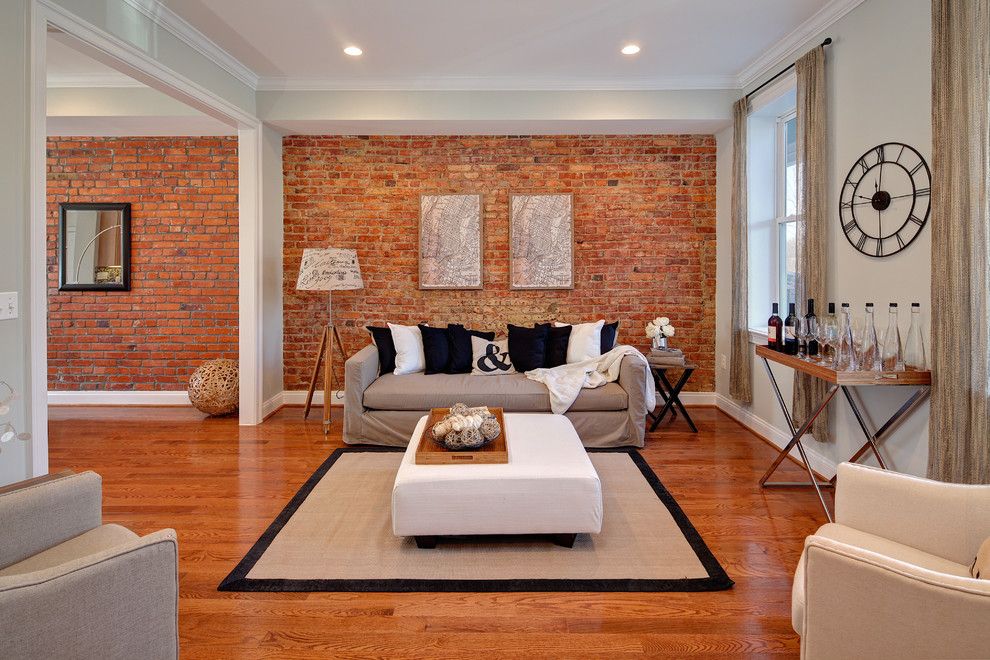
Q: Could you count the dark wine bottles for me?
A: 3